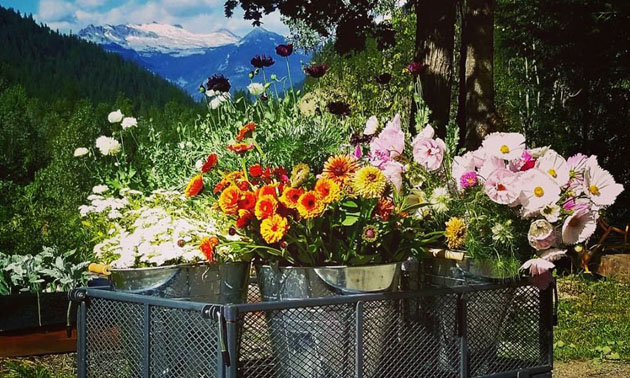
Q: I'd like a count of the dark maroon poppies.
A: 7